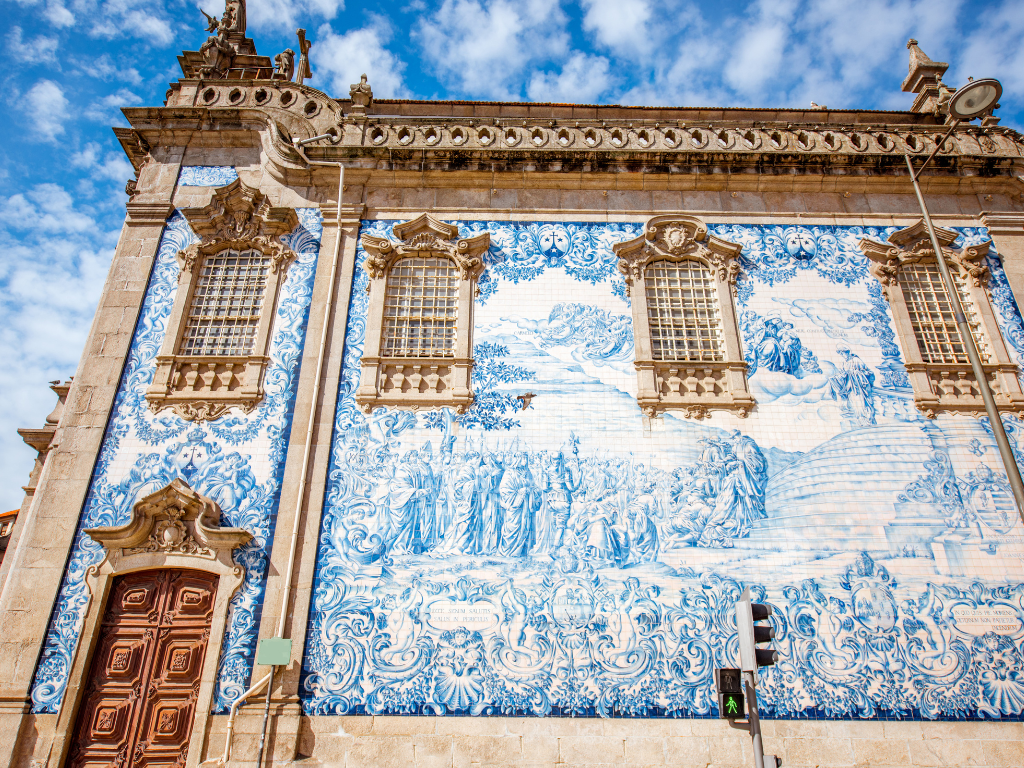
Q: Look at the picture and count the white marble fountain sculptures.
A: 0